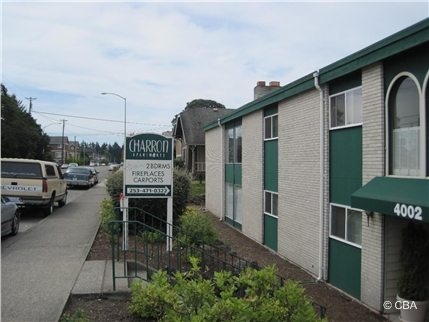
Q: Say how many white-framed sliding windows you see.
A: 4